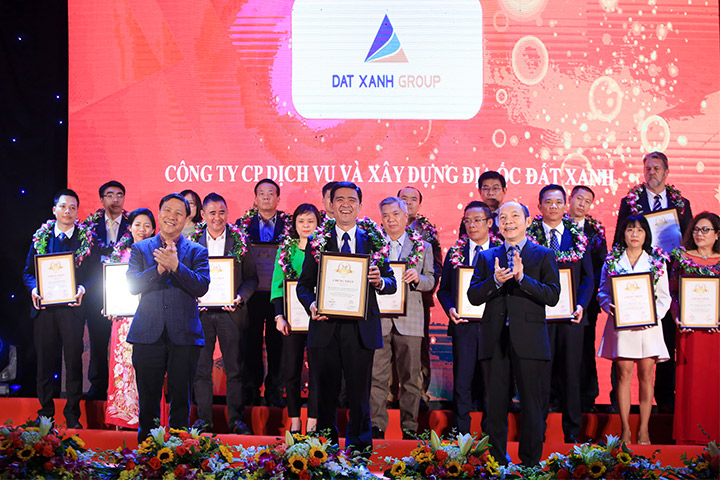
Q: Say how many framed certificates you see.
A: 12